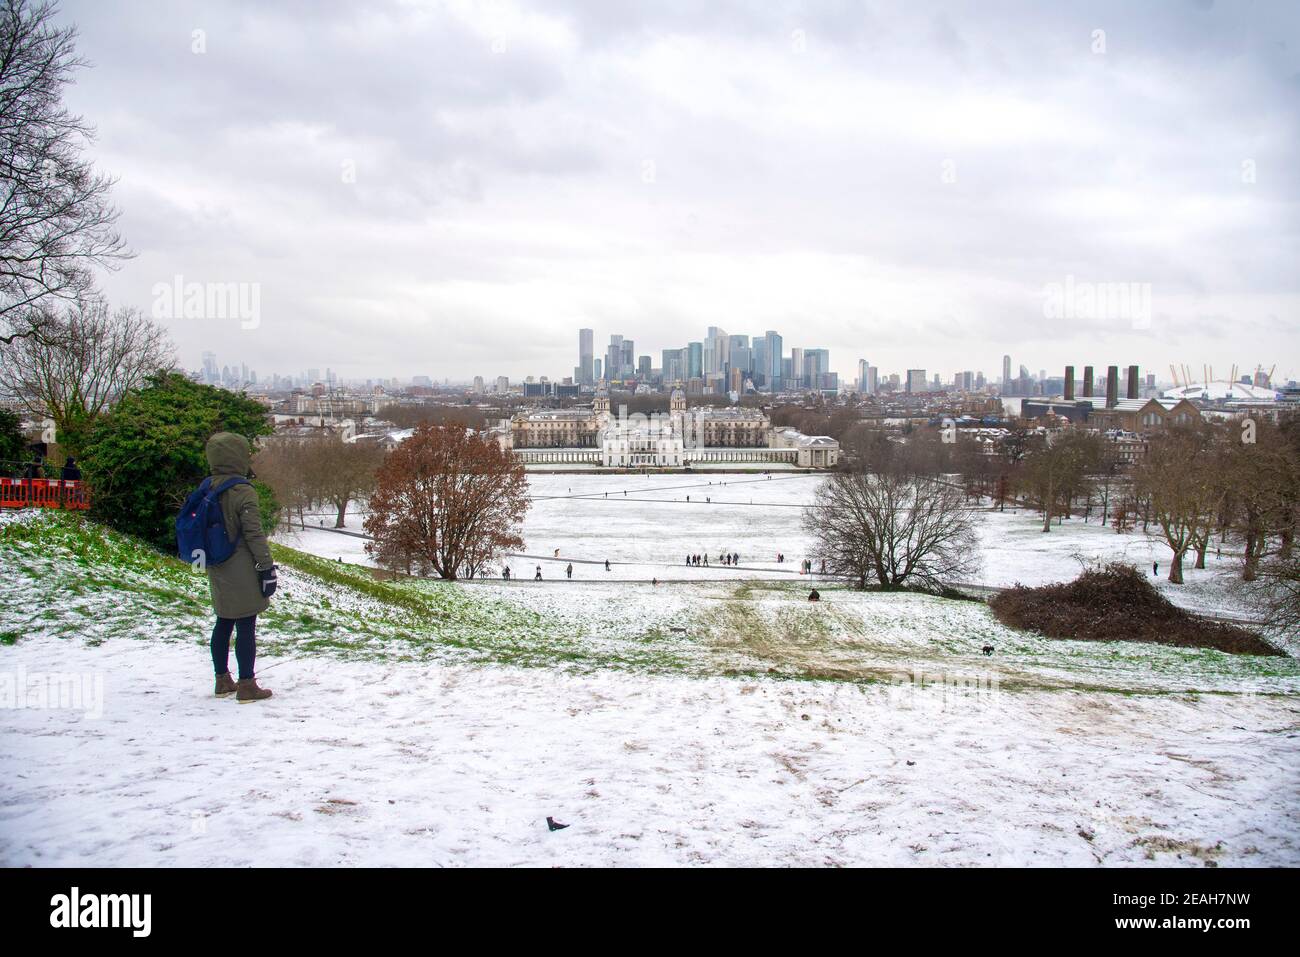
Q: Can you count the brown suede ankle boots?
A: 2